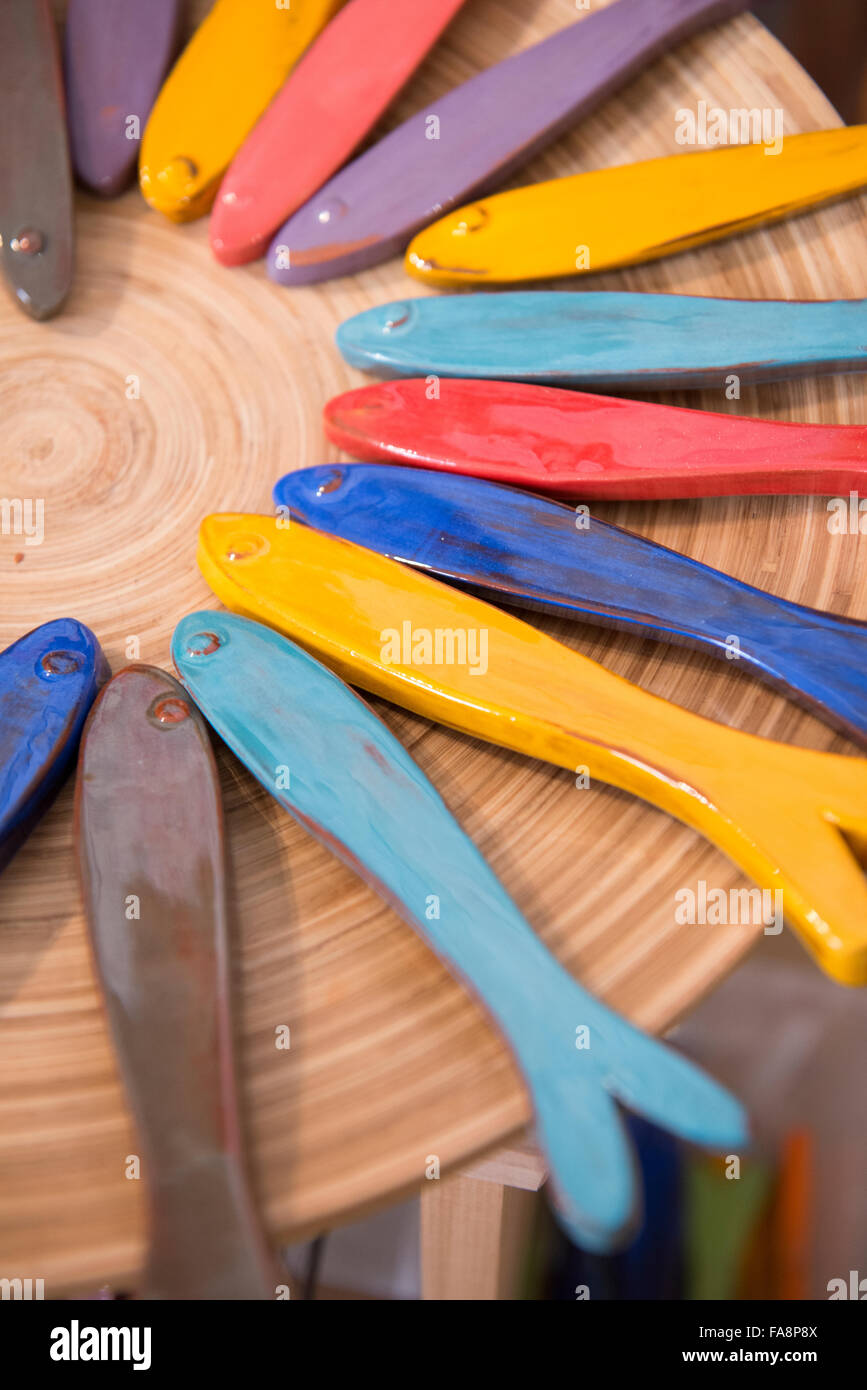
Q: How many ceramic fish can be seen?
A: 13